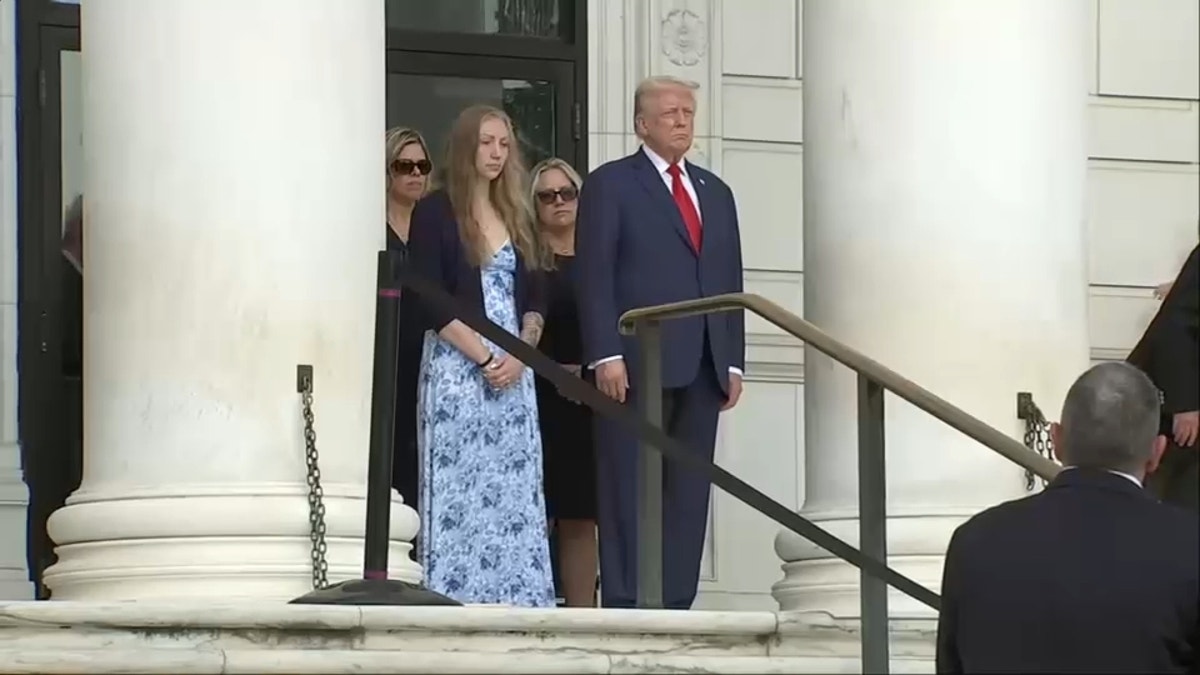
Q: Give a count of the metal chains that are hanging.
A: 2